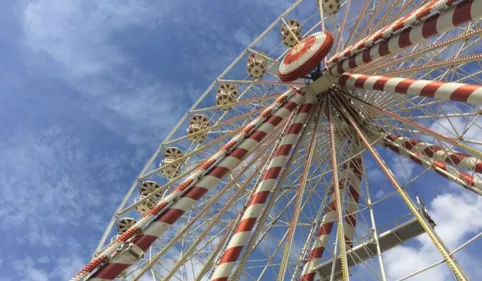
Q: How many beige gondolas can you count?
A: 8